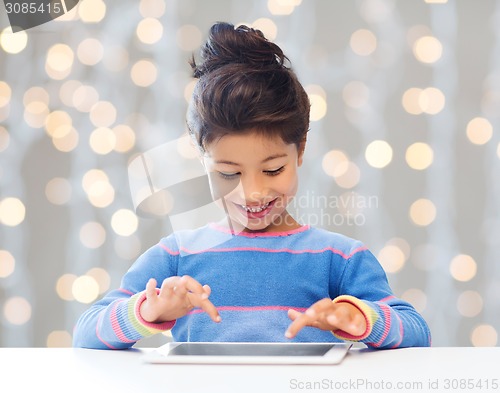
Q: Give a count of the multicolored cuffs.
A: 2